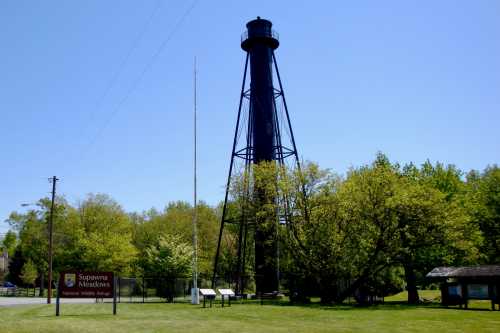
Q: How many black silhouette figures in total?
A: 0